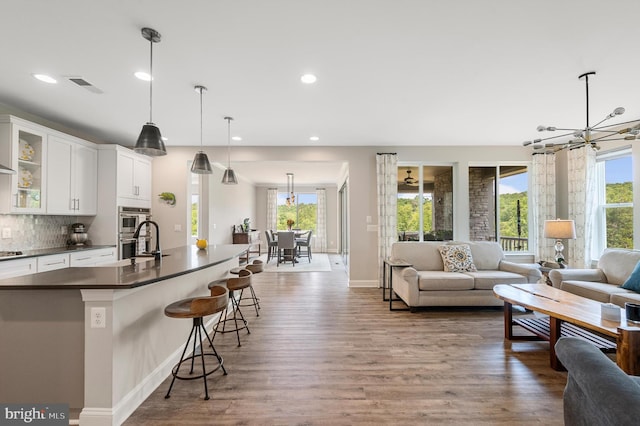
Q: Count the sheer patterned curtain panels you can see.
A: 5